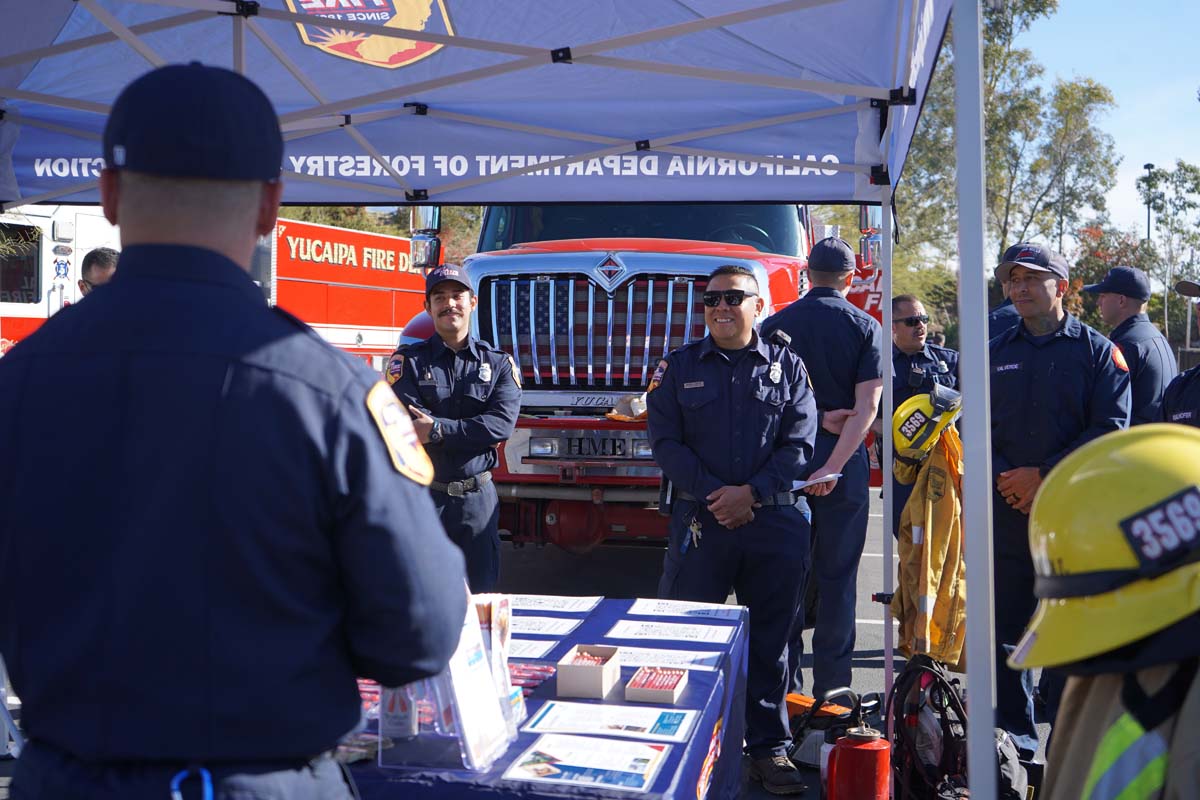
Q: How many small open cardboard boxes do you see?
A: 2